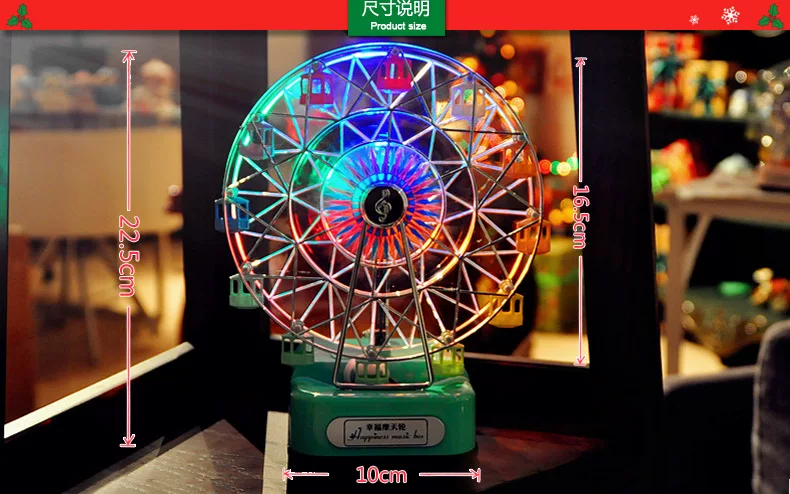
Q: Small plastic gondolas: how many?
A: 12